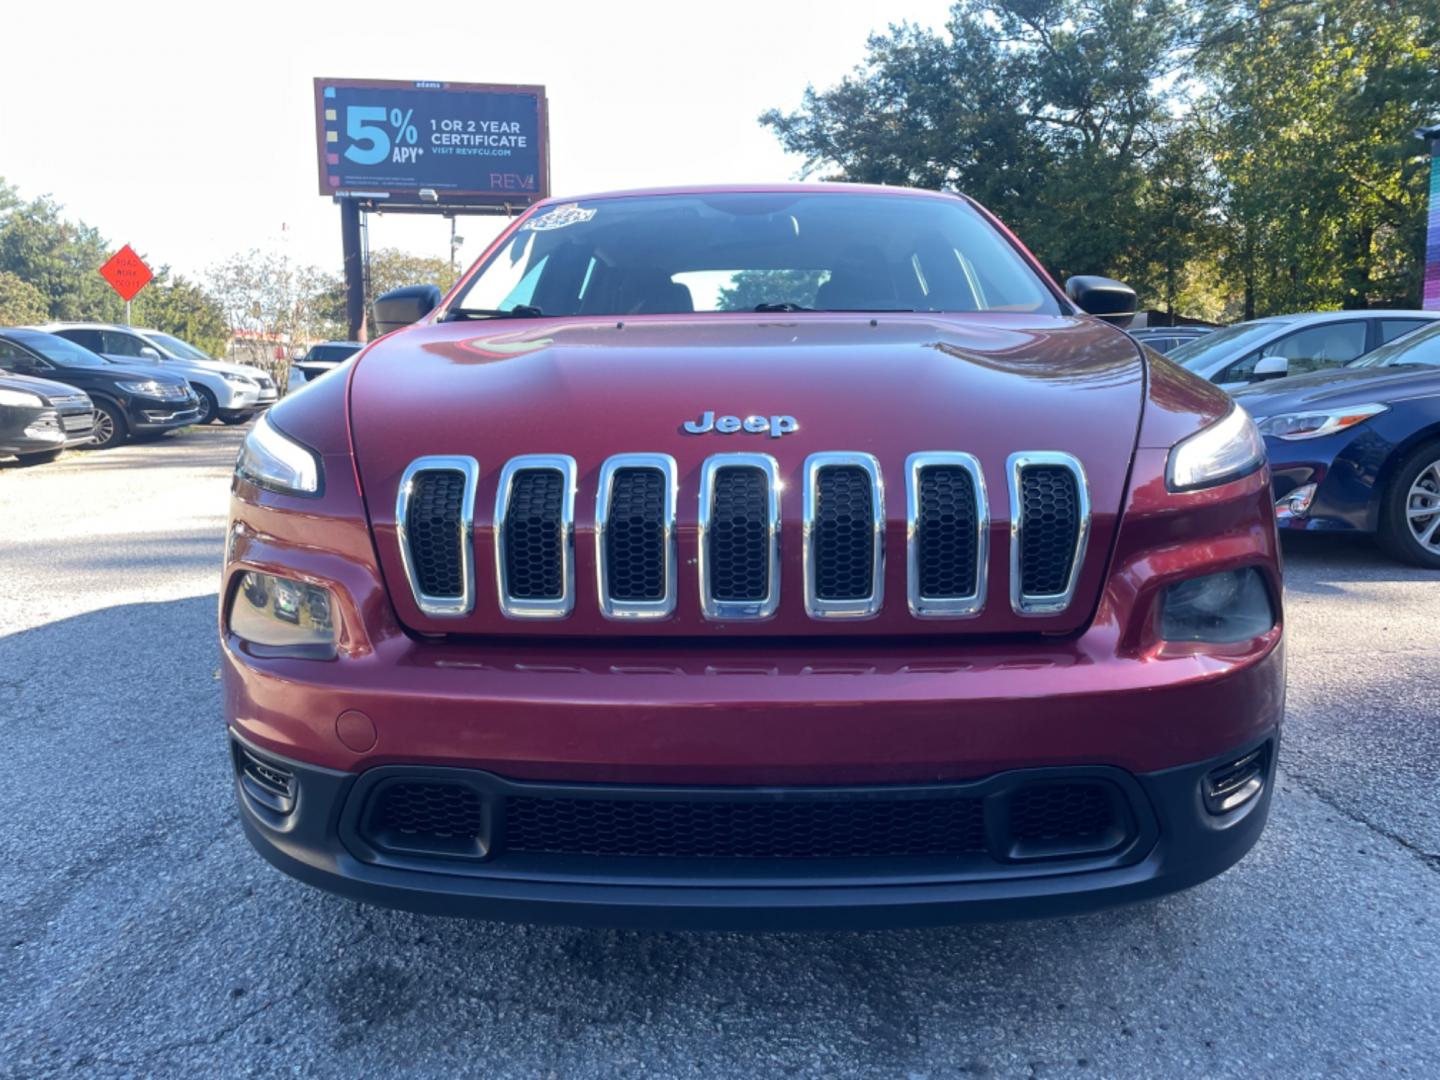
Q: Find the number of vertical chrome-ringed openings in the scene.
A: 7